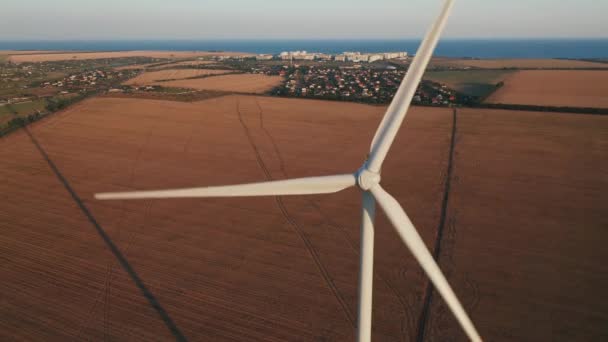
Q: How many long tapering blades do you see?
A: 3